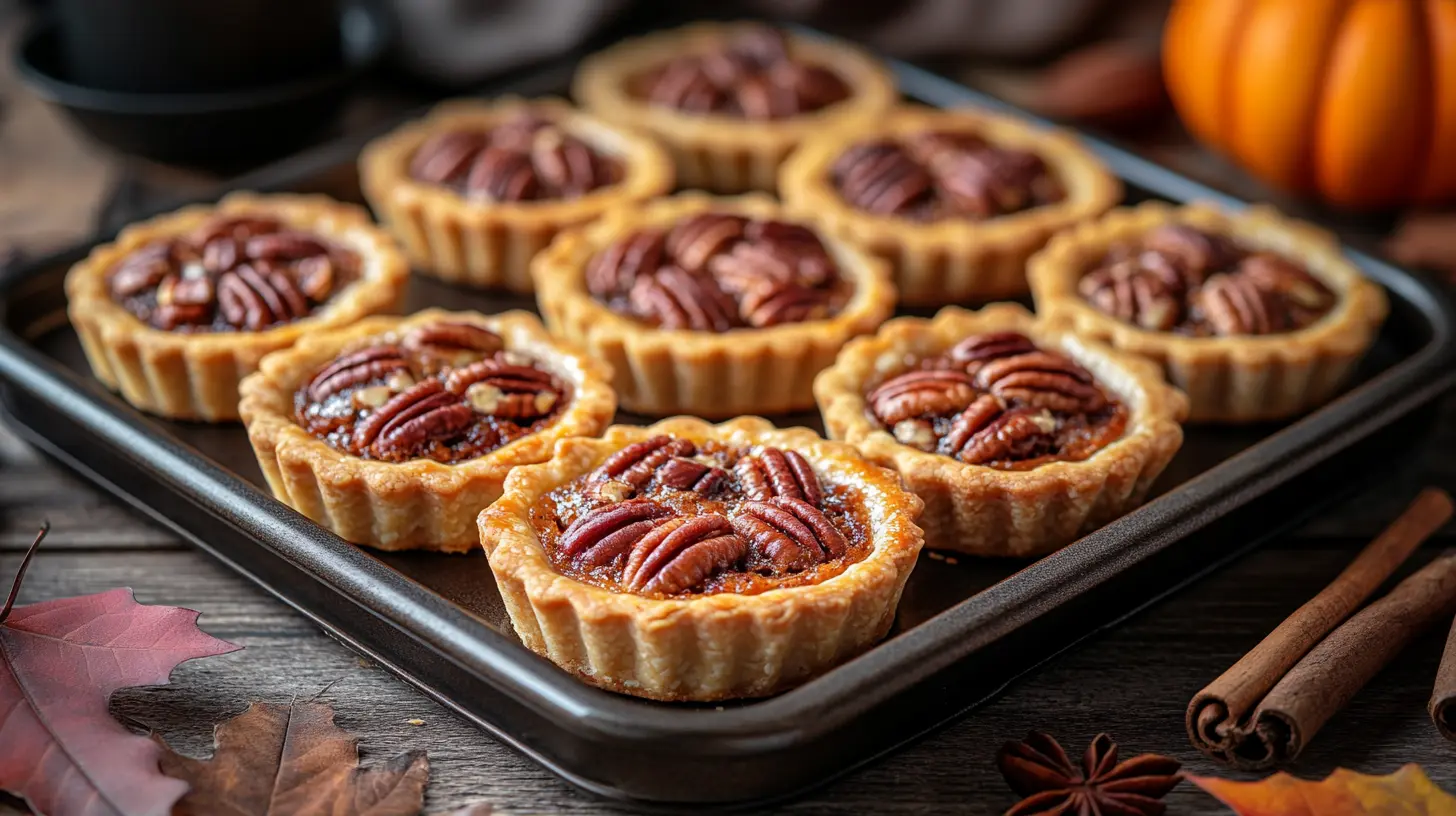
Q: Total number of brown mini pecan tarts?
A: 9